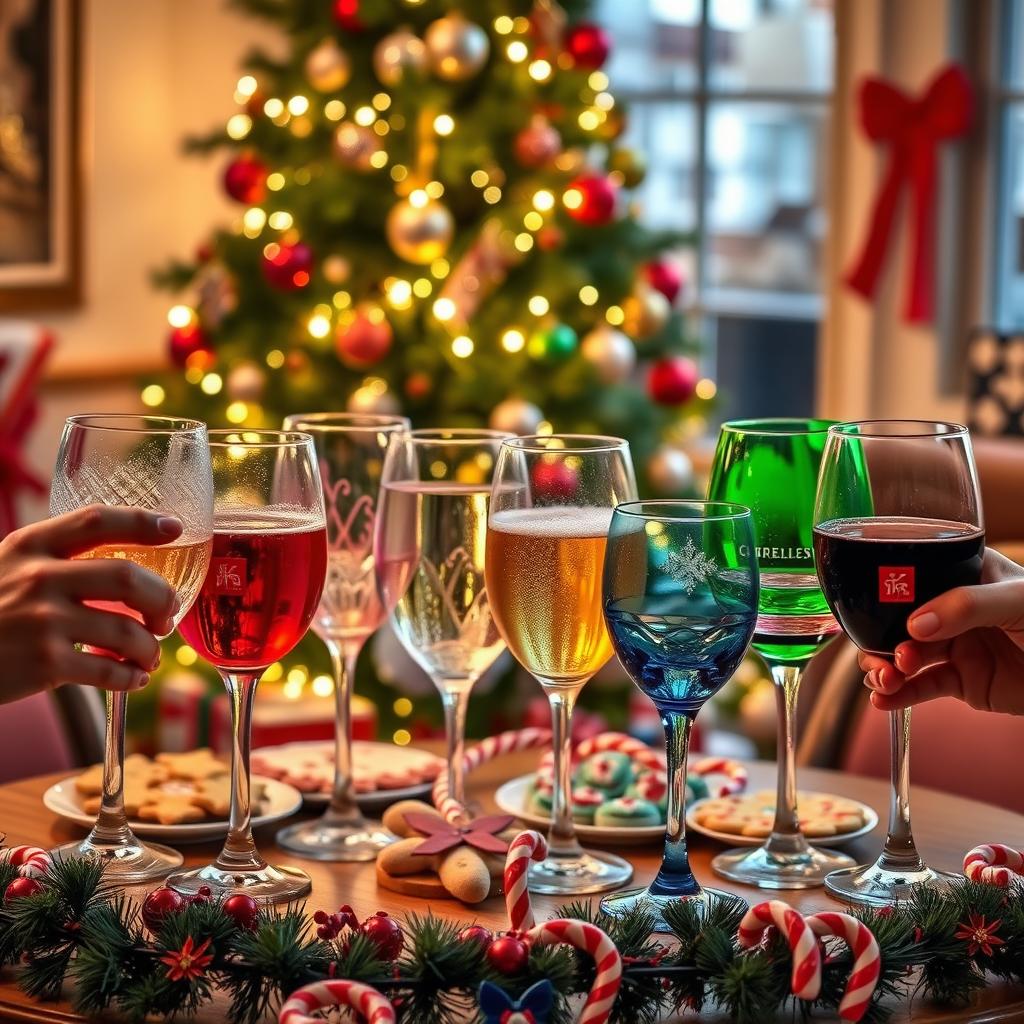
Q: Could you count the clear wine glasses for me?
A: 6